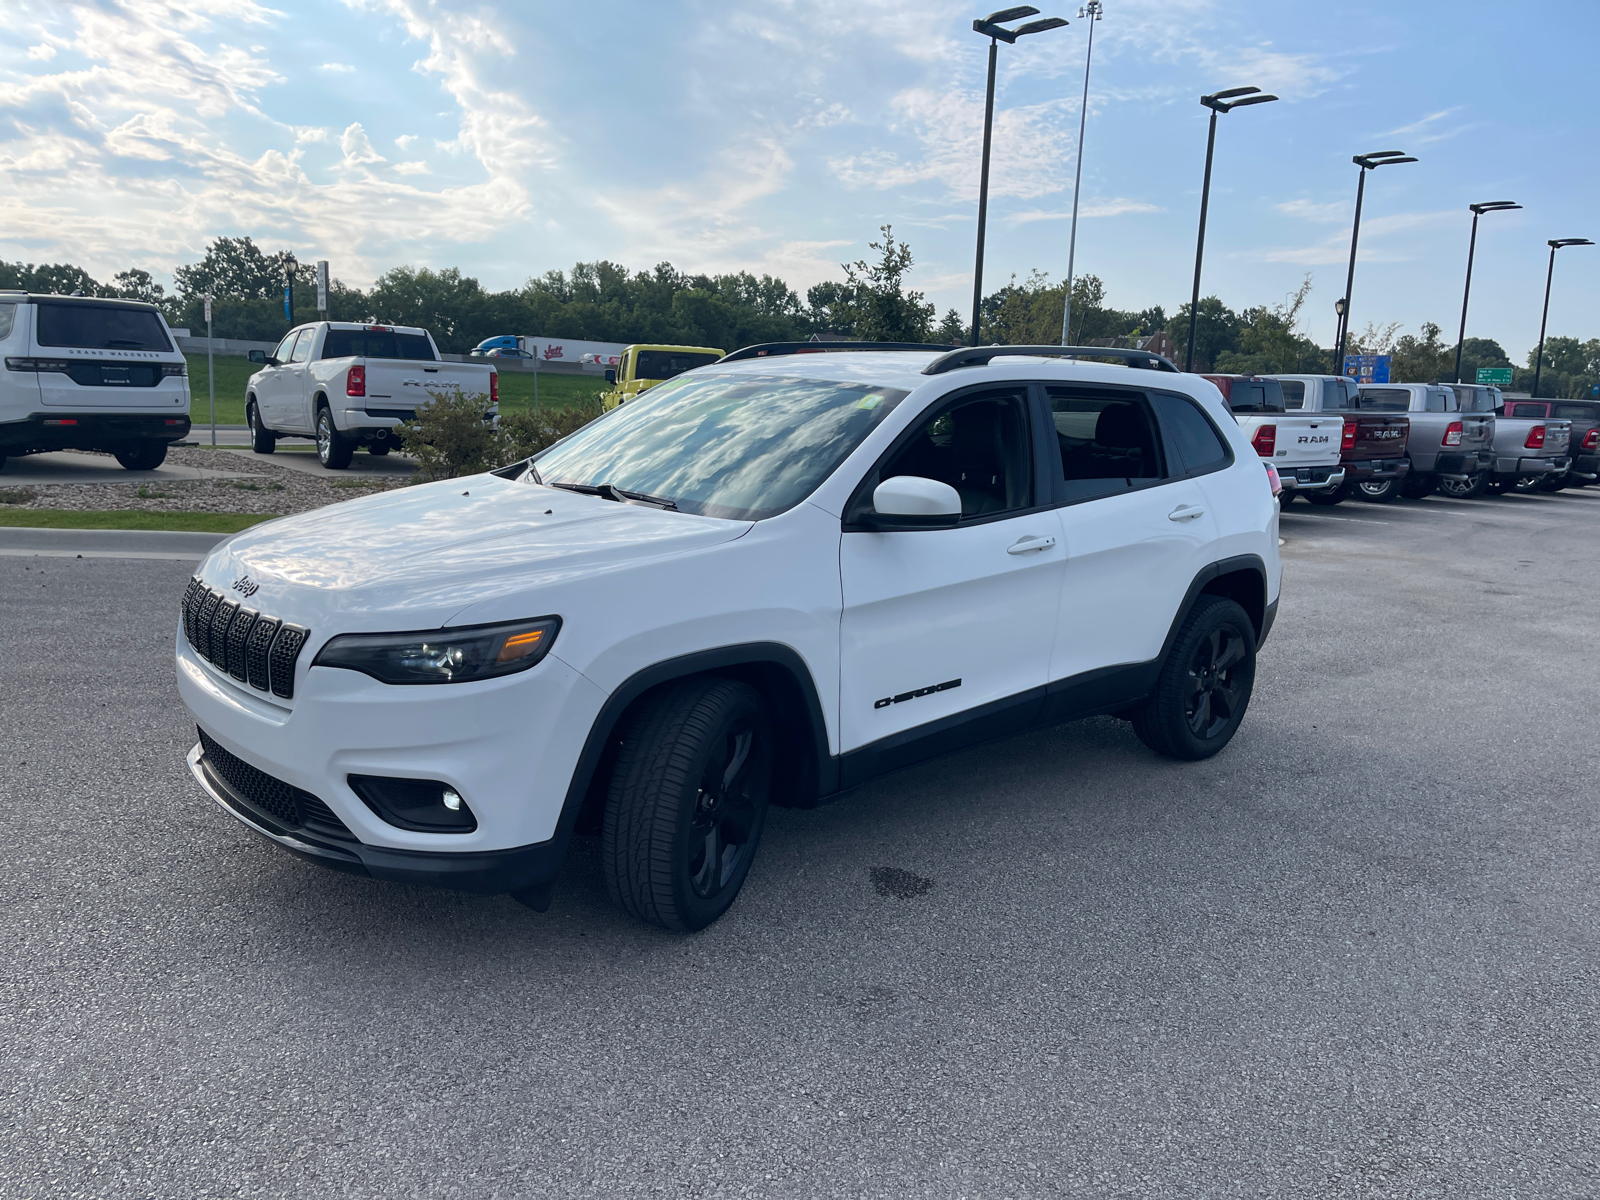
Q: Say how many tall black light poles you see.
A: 5